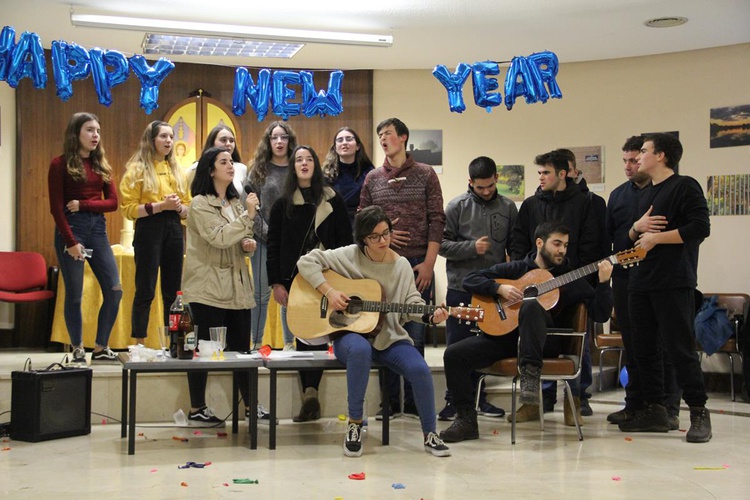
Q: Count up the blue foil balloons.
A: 12